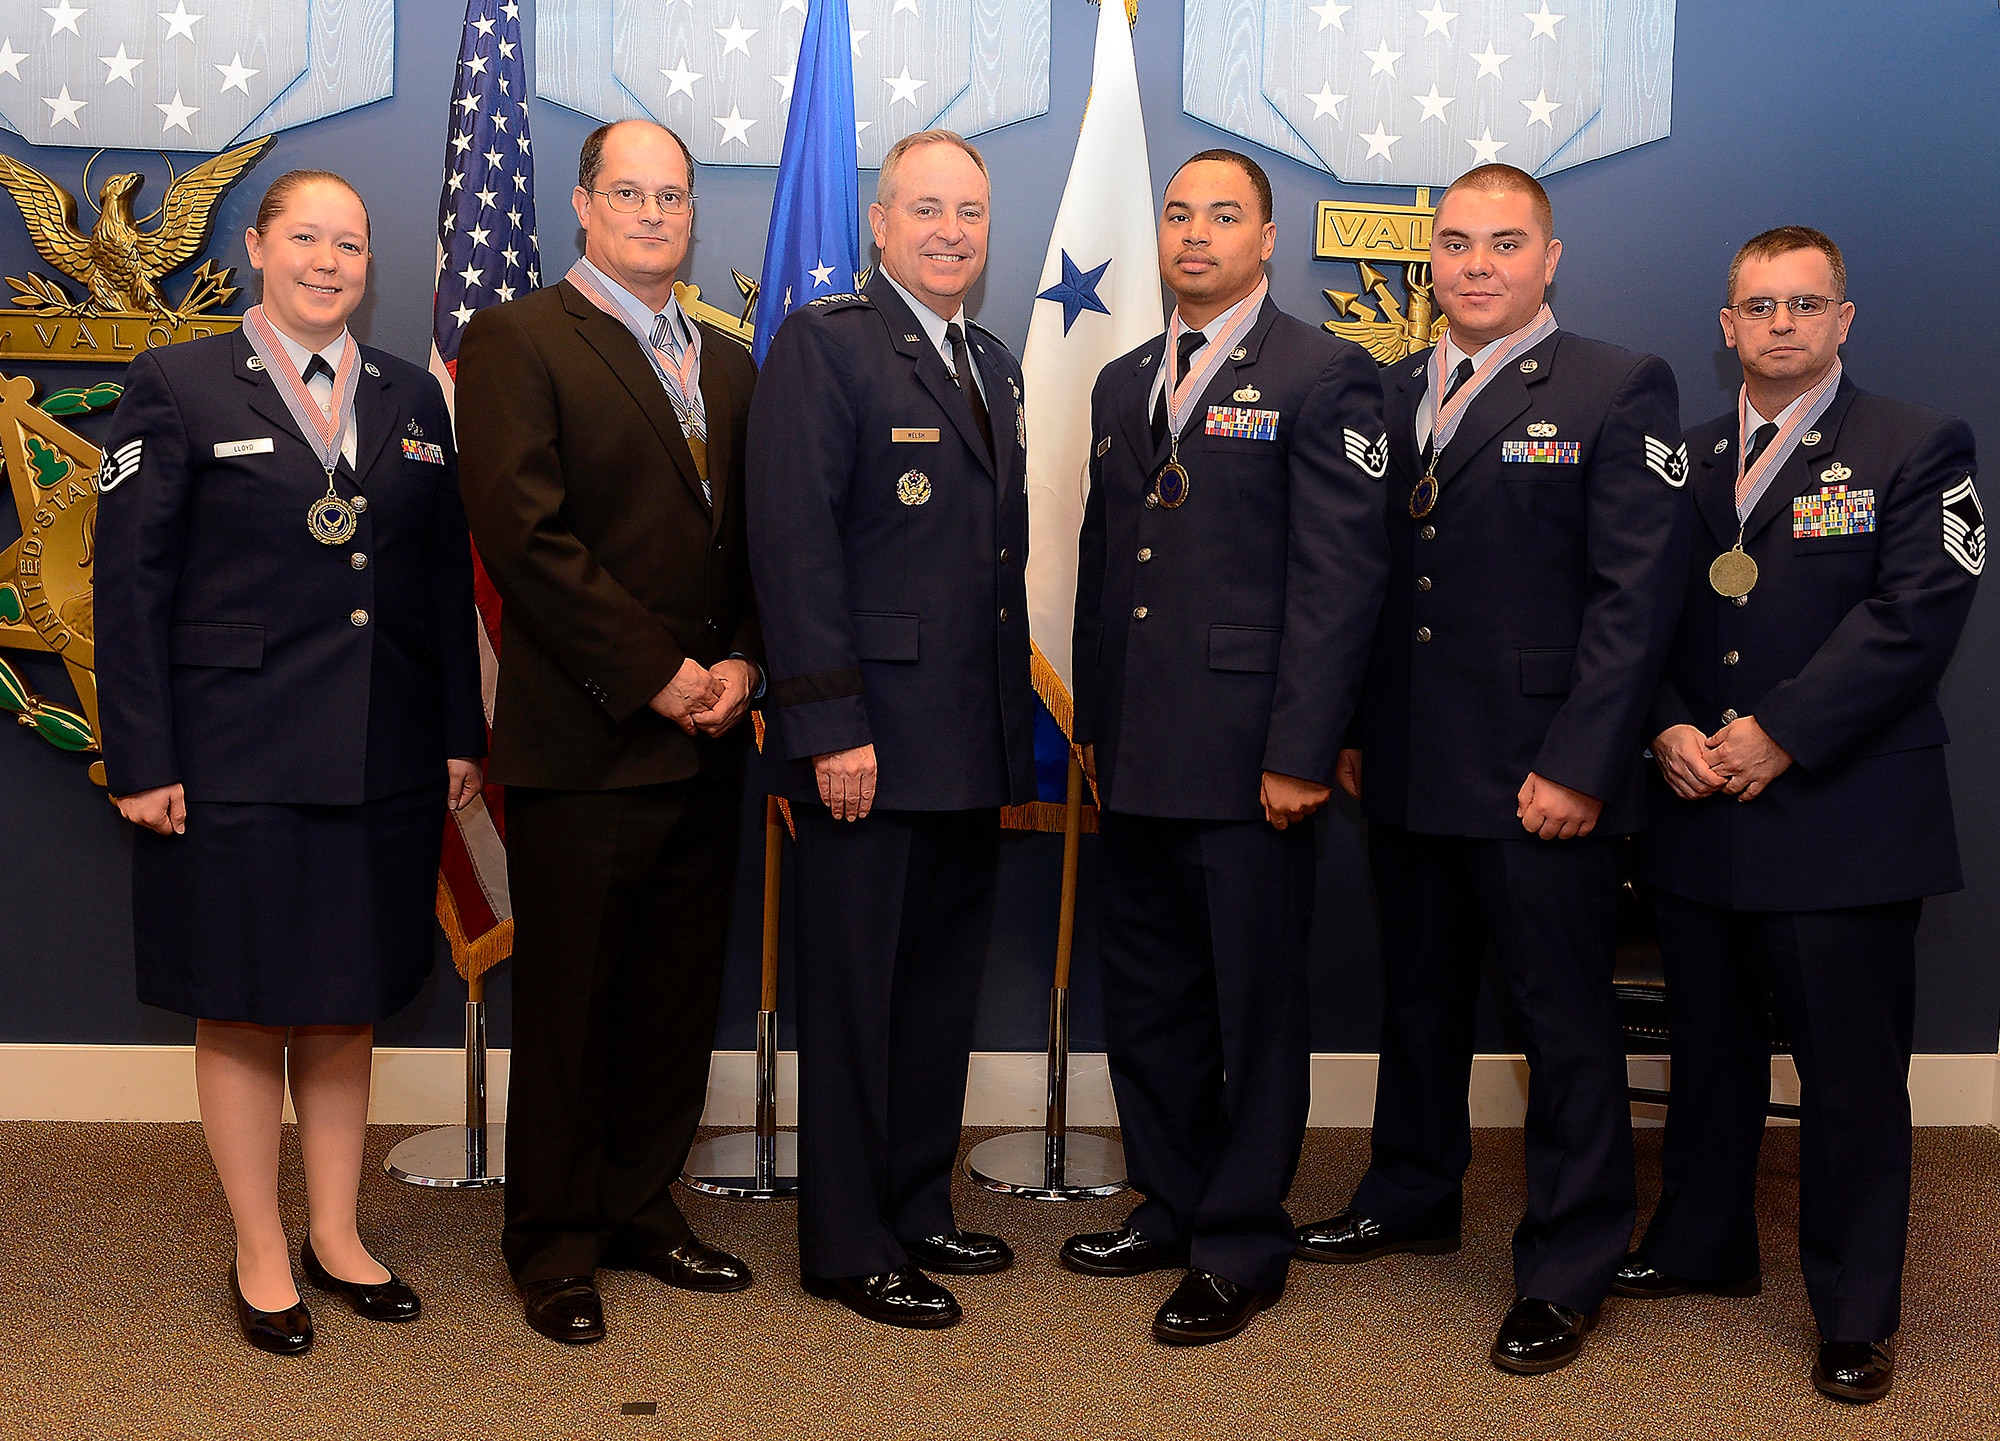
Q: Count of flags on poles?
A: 3